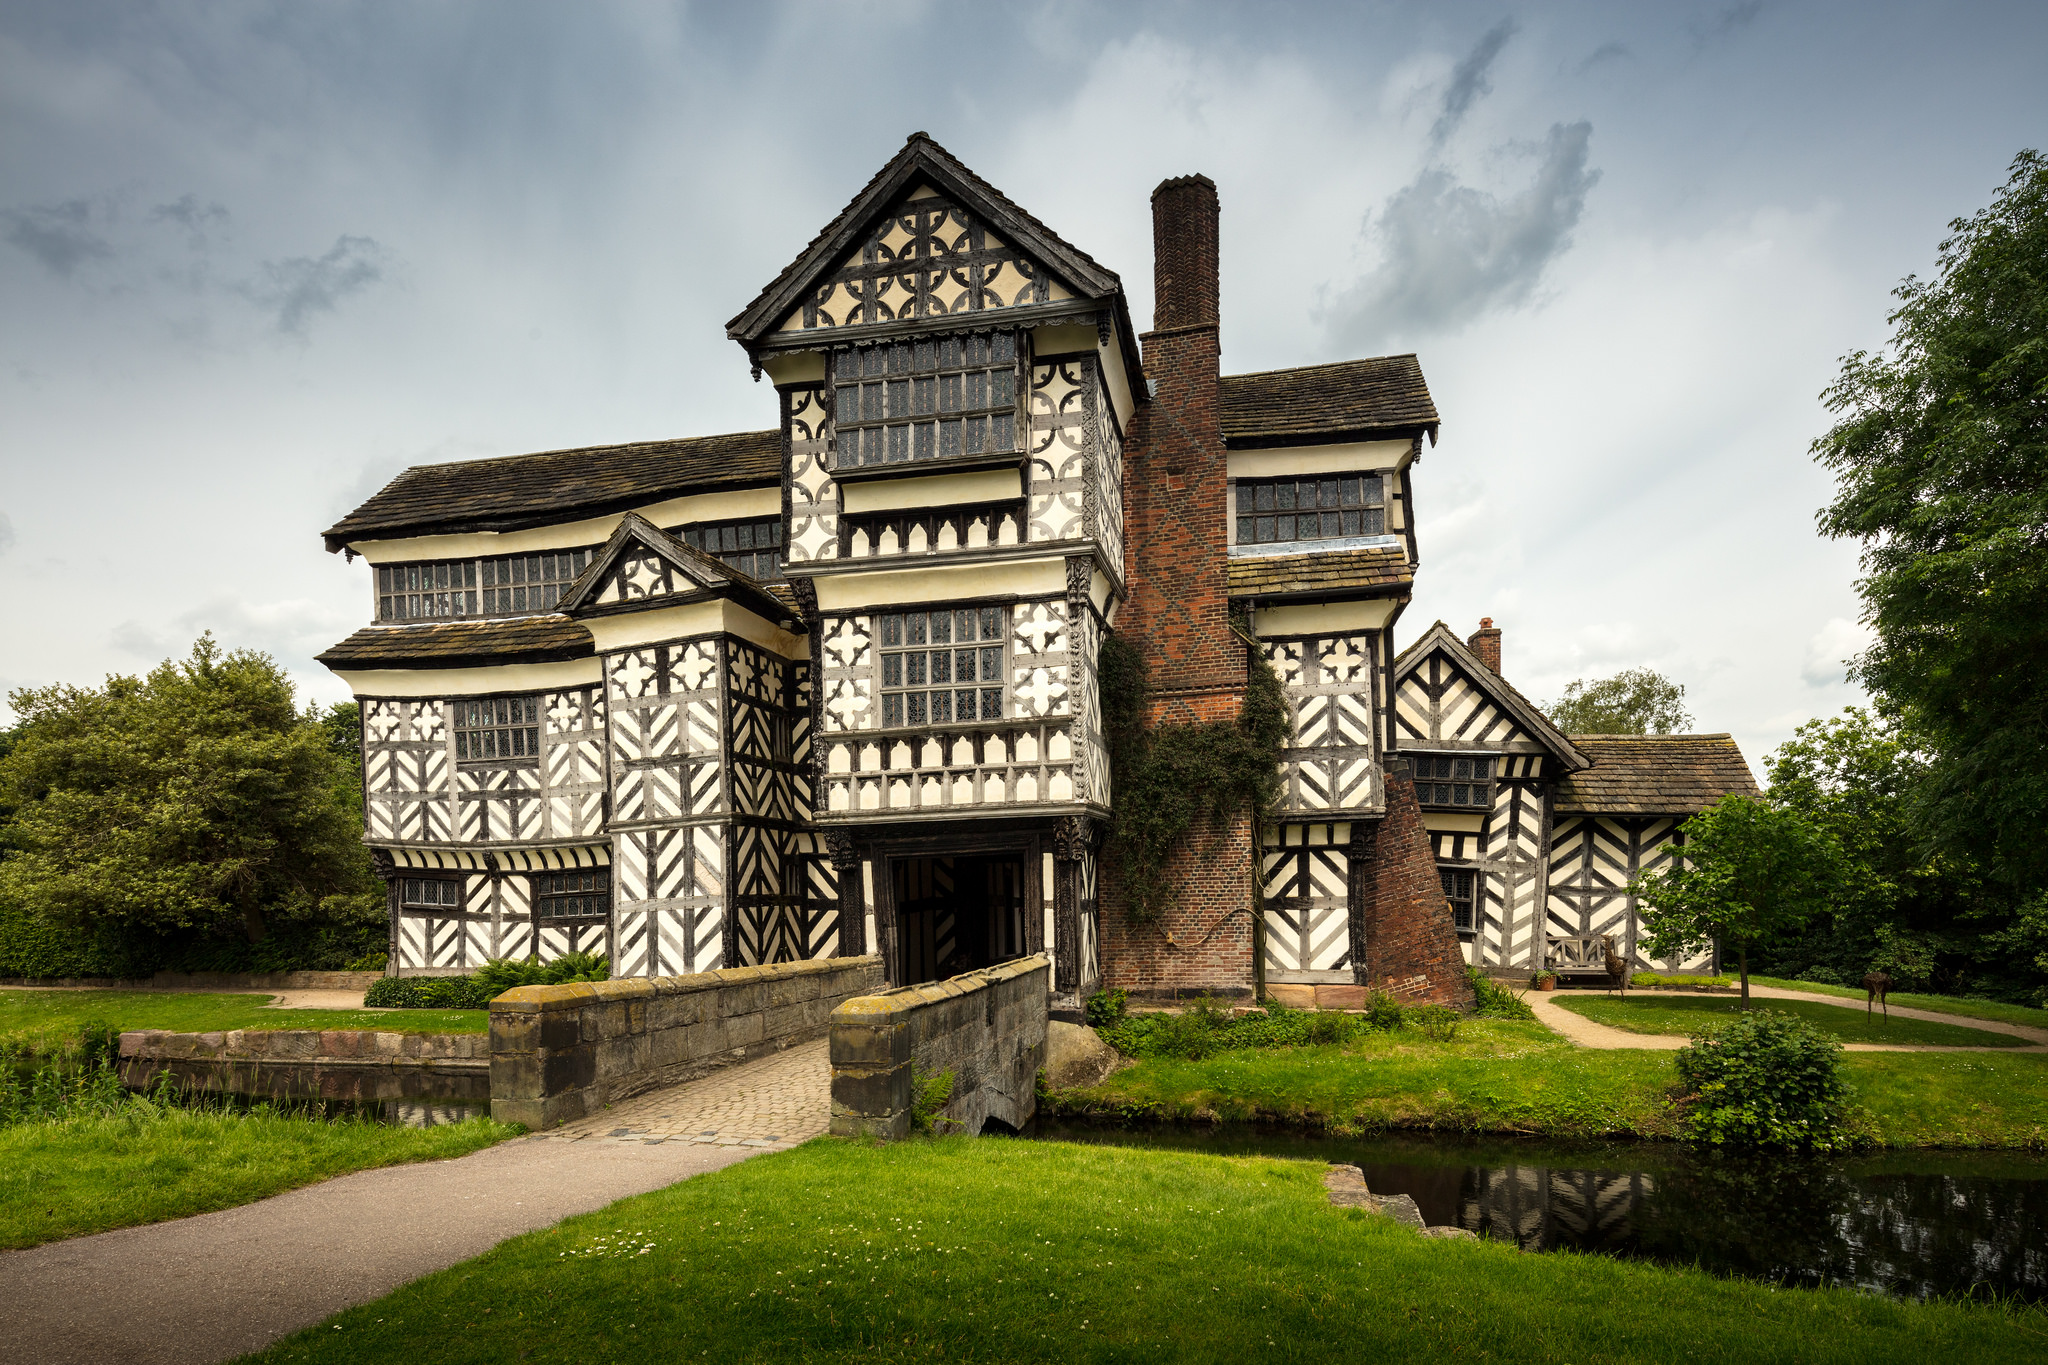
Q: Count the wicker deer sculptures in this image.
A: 2